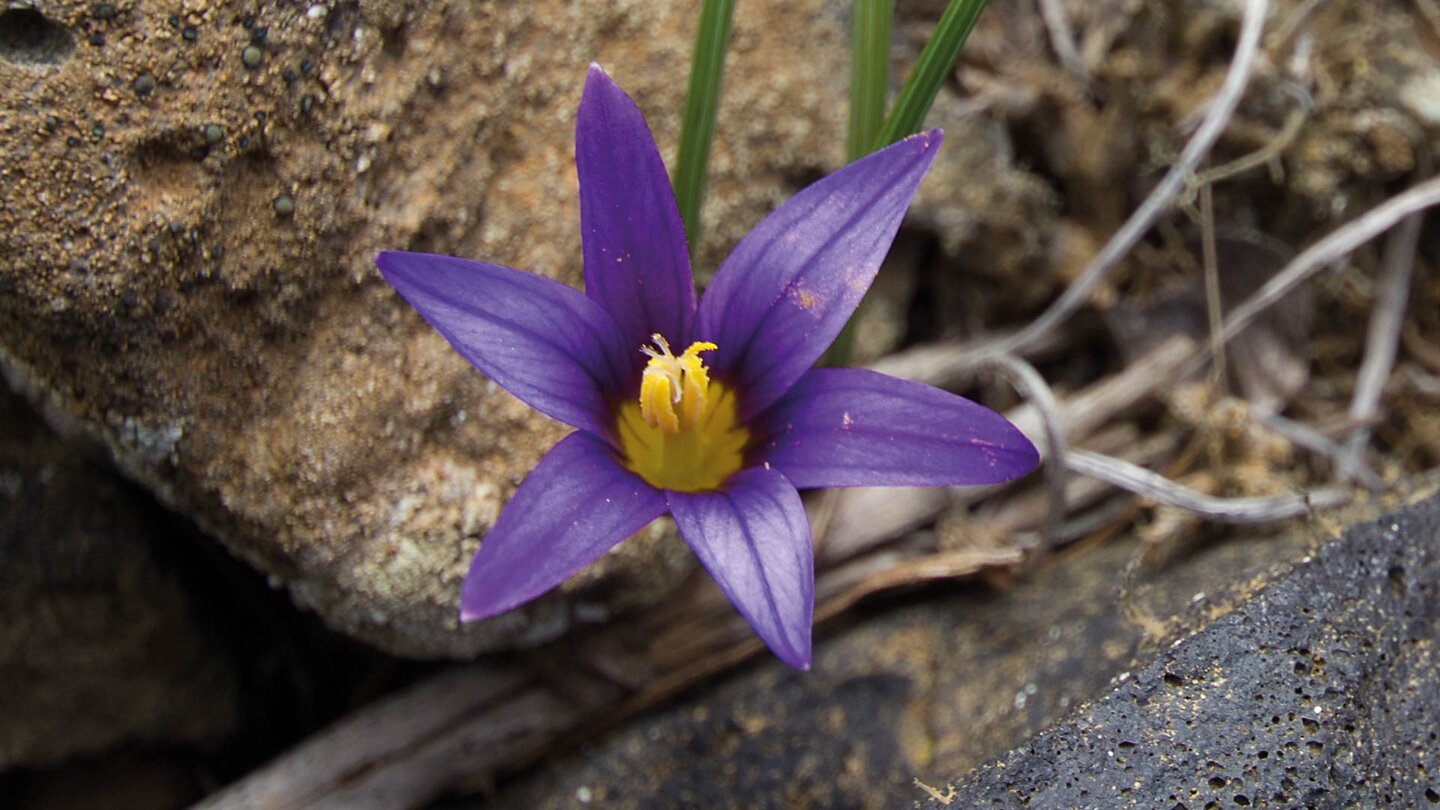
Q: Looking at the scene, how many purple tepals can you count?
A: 6